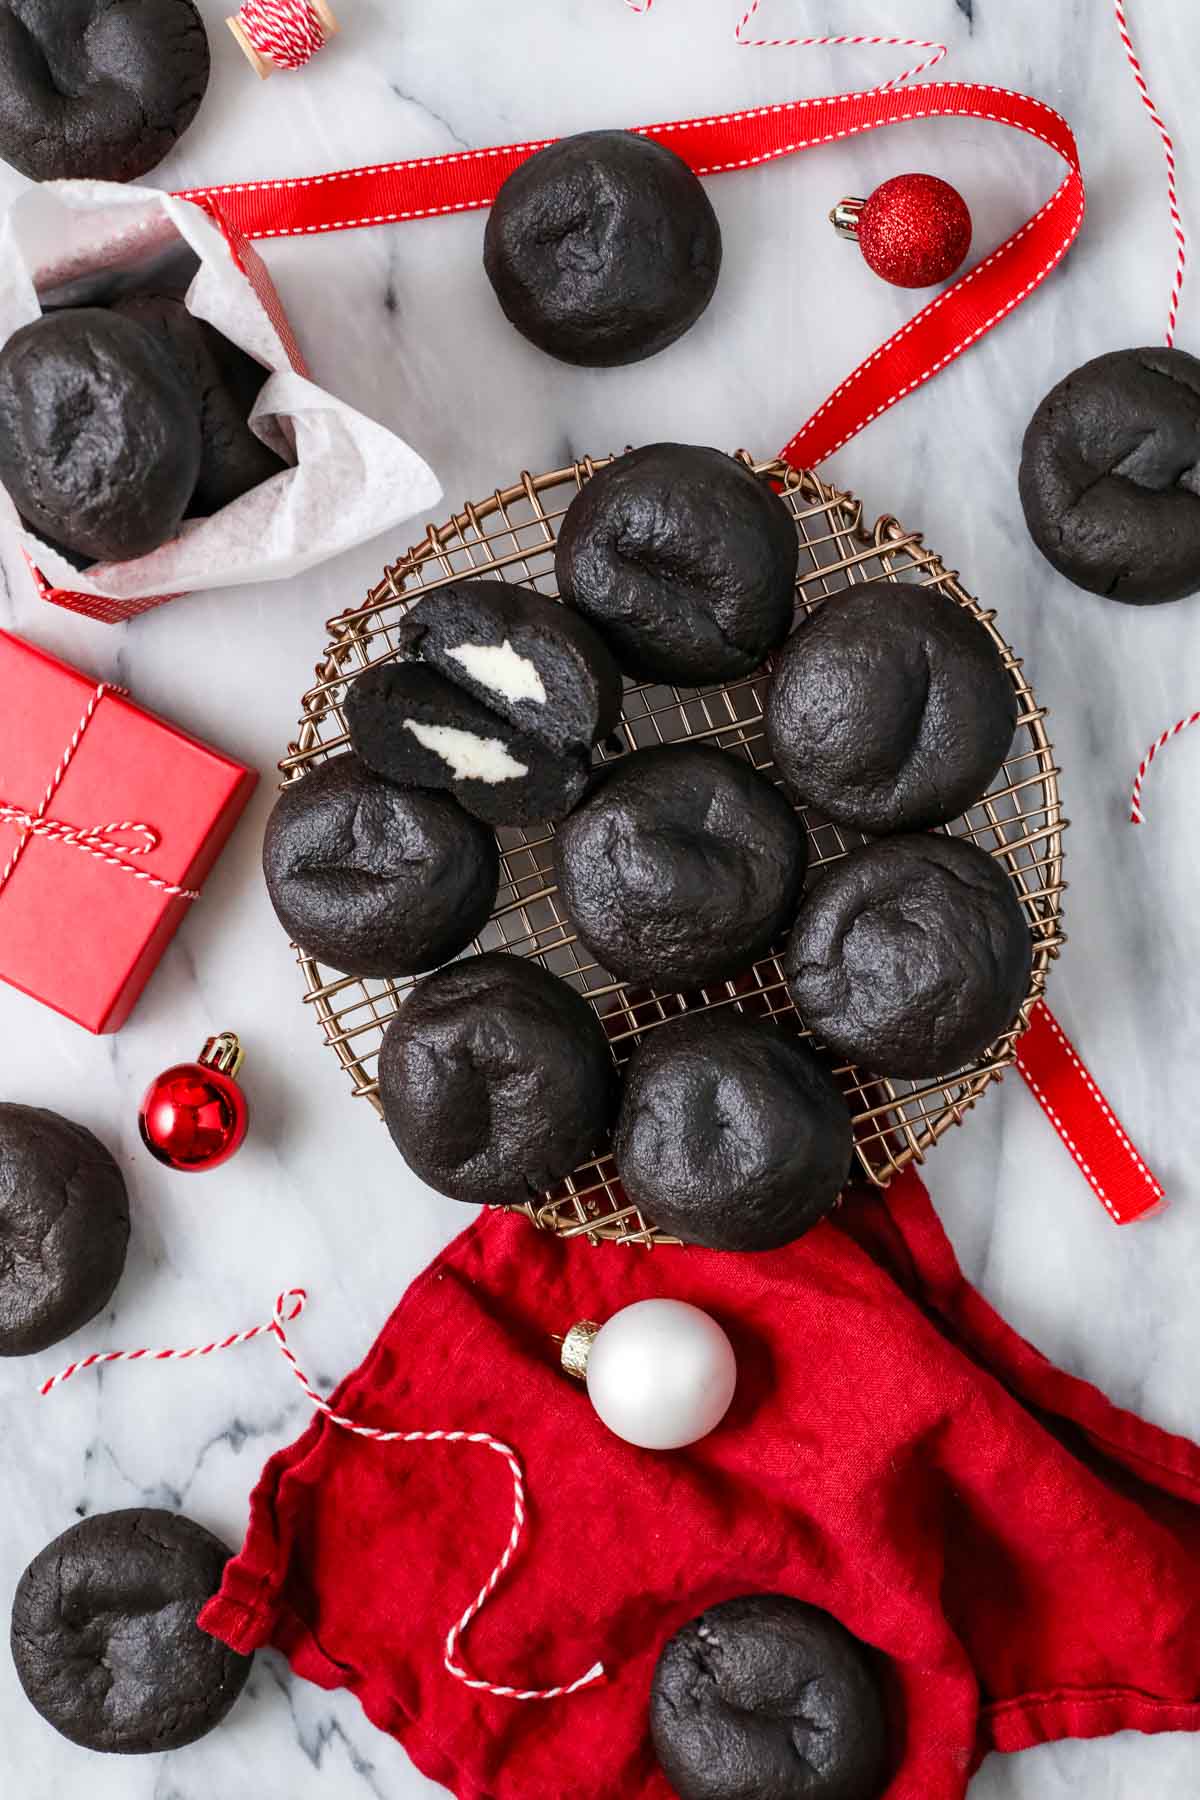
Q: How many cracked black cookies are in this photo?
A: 1